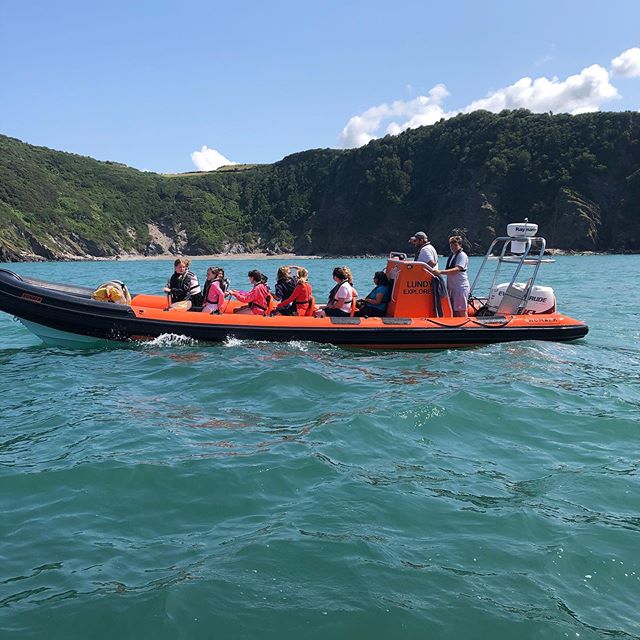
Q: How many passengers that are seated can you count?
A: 11